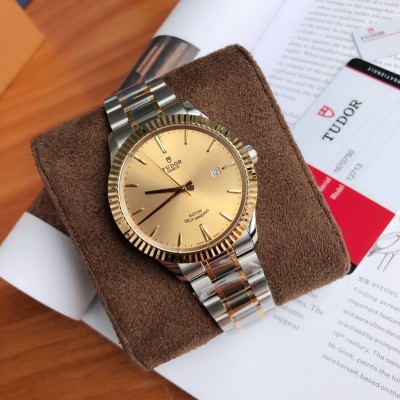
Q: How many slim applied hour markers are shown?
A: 12